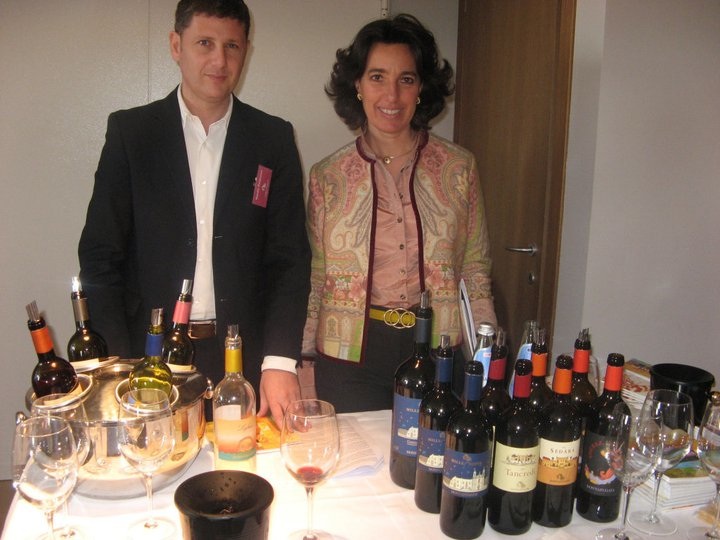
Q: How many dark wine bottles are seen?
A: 12